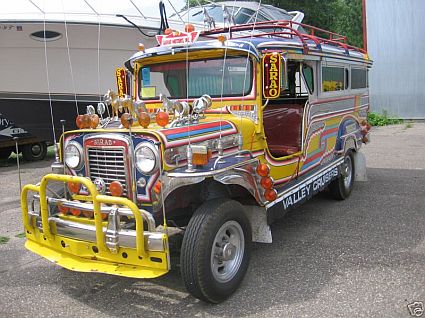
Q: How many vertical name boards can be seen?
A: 2